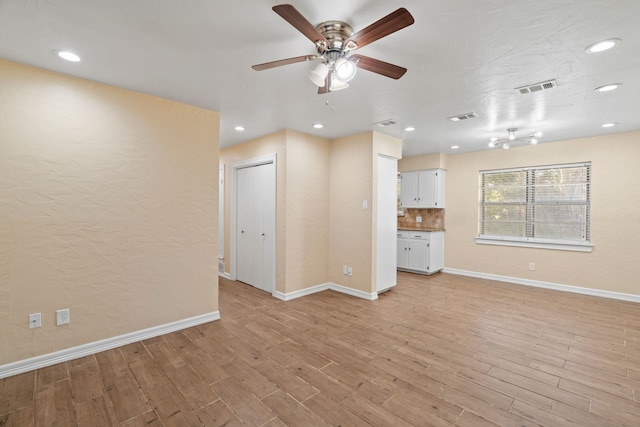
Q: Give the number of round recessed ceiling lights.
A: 8